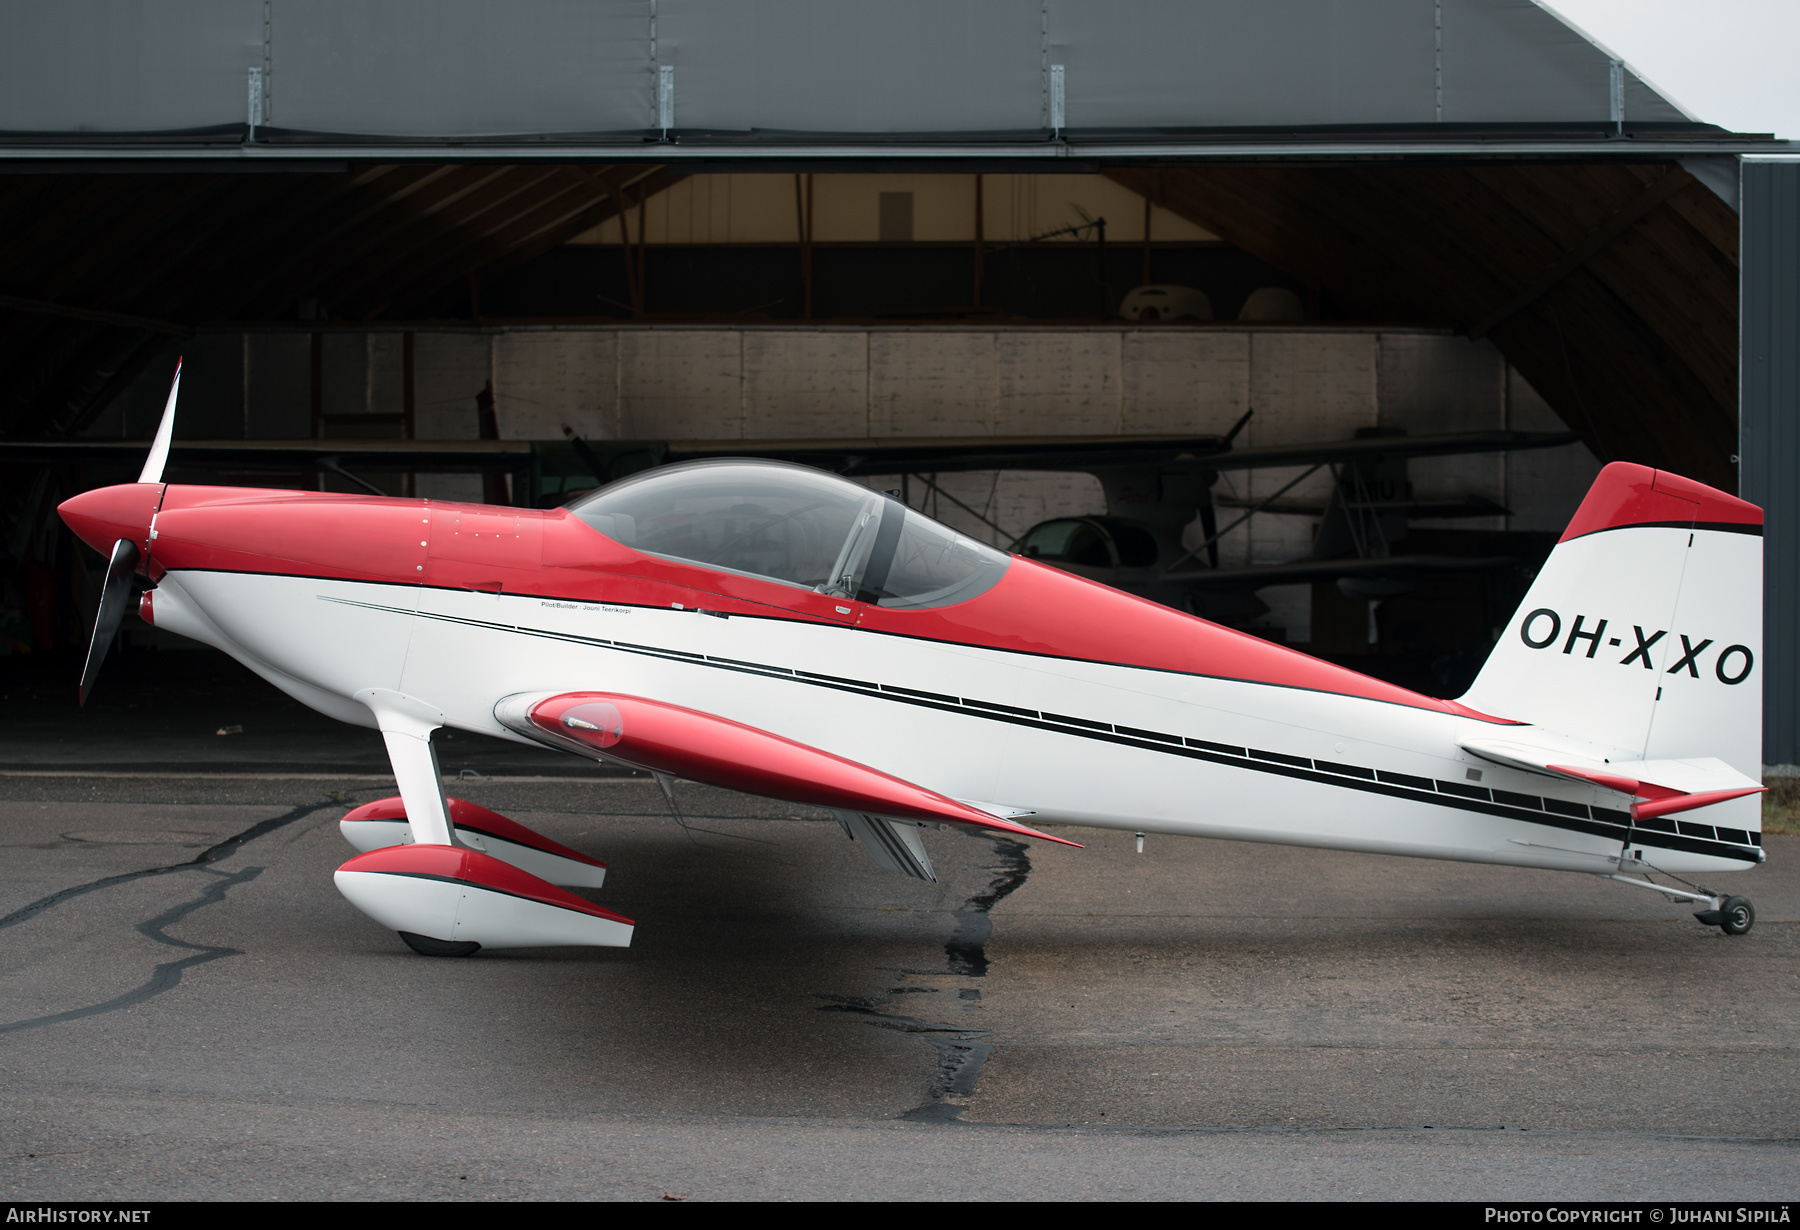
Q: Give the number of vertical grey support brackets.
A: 4